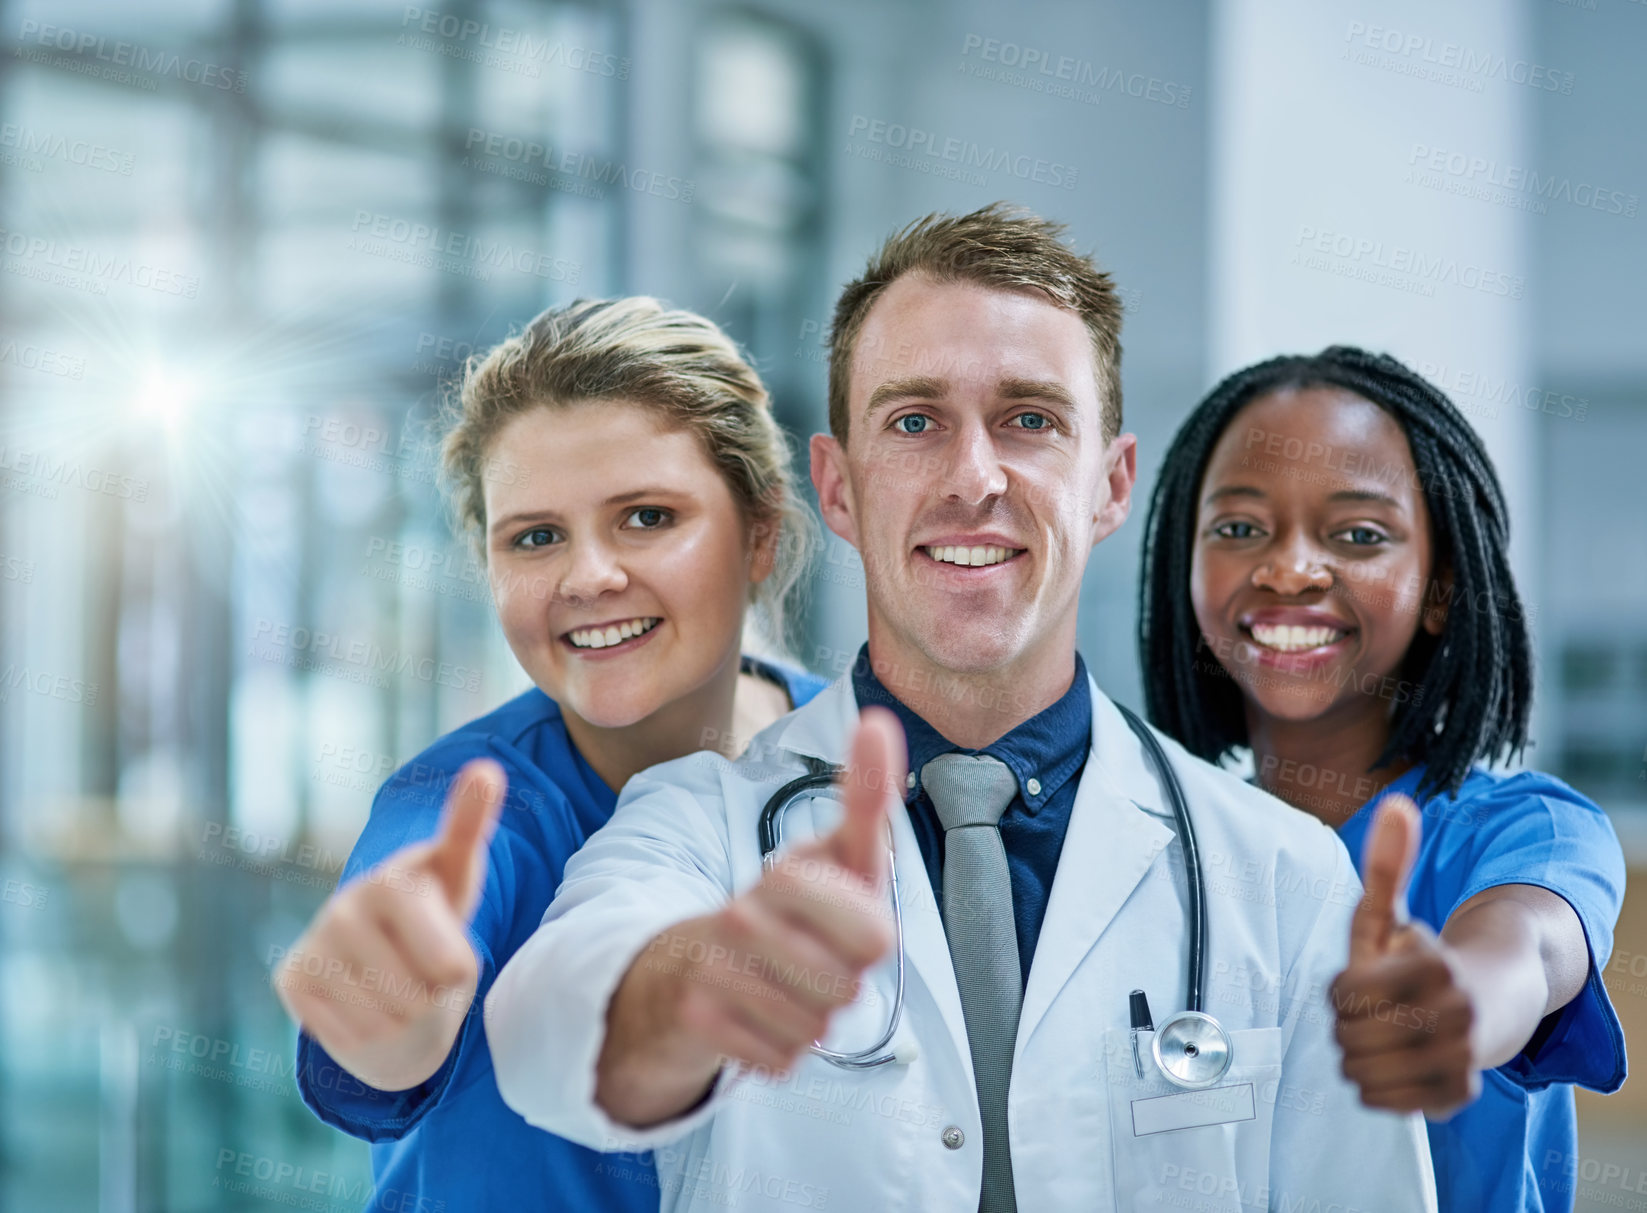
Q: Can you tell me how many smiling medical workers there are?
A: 3